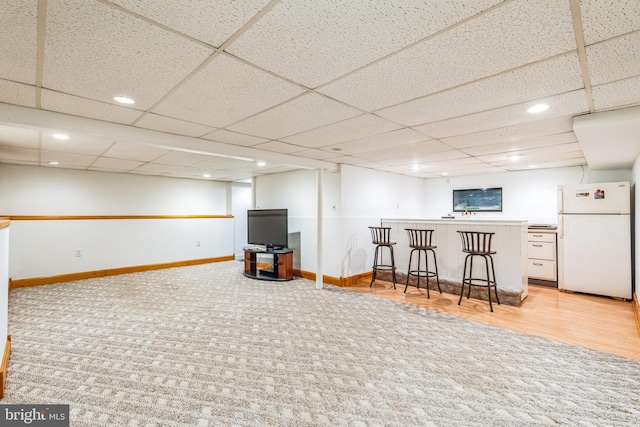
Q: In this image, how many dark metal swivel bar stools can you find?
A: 3